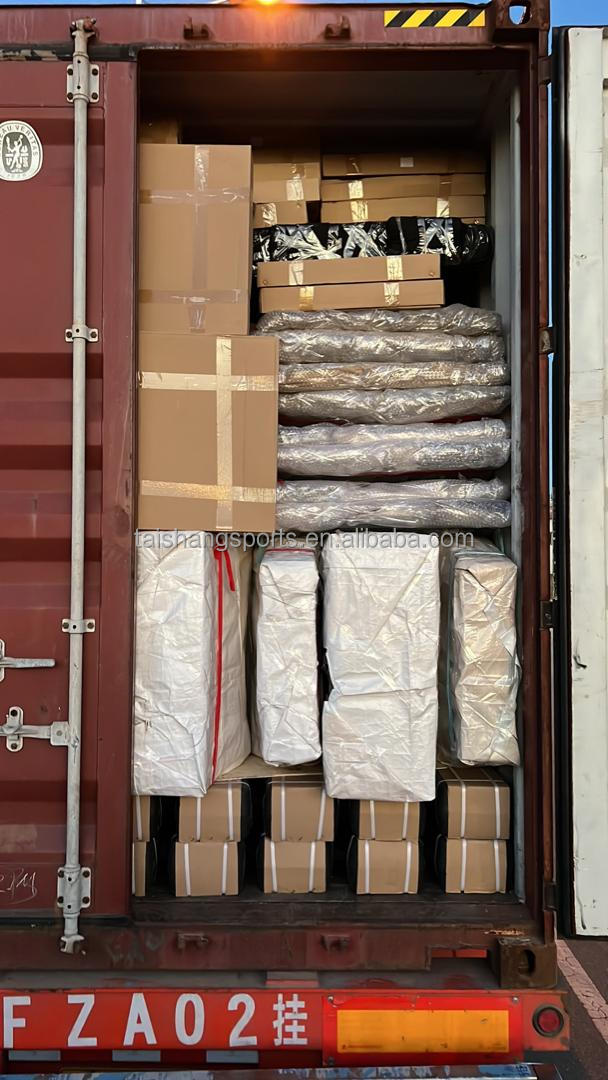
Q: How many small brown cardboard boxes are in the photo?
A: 10